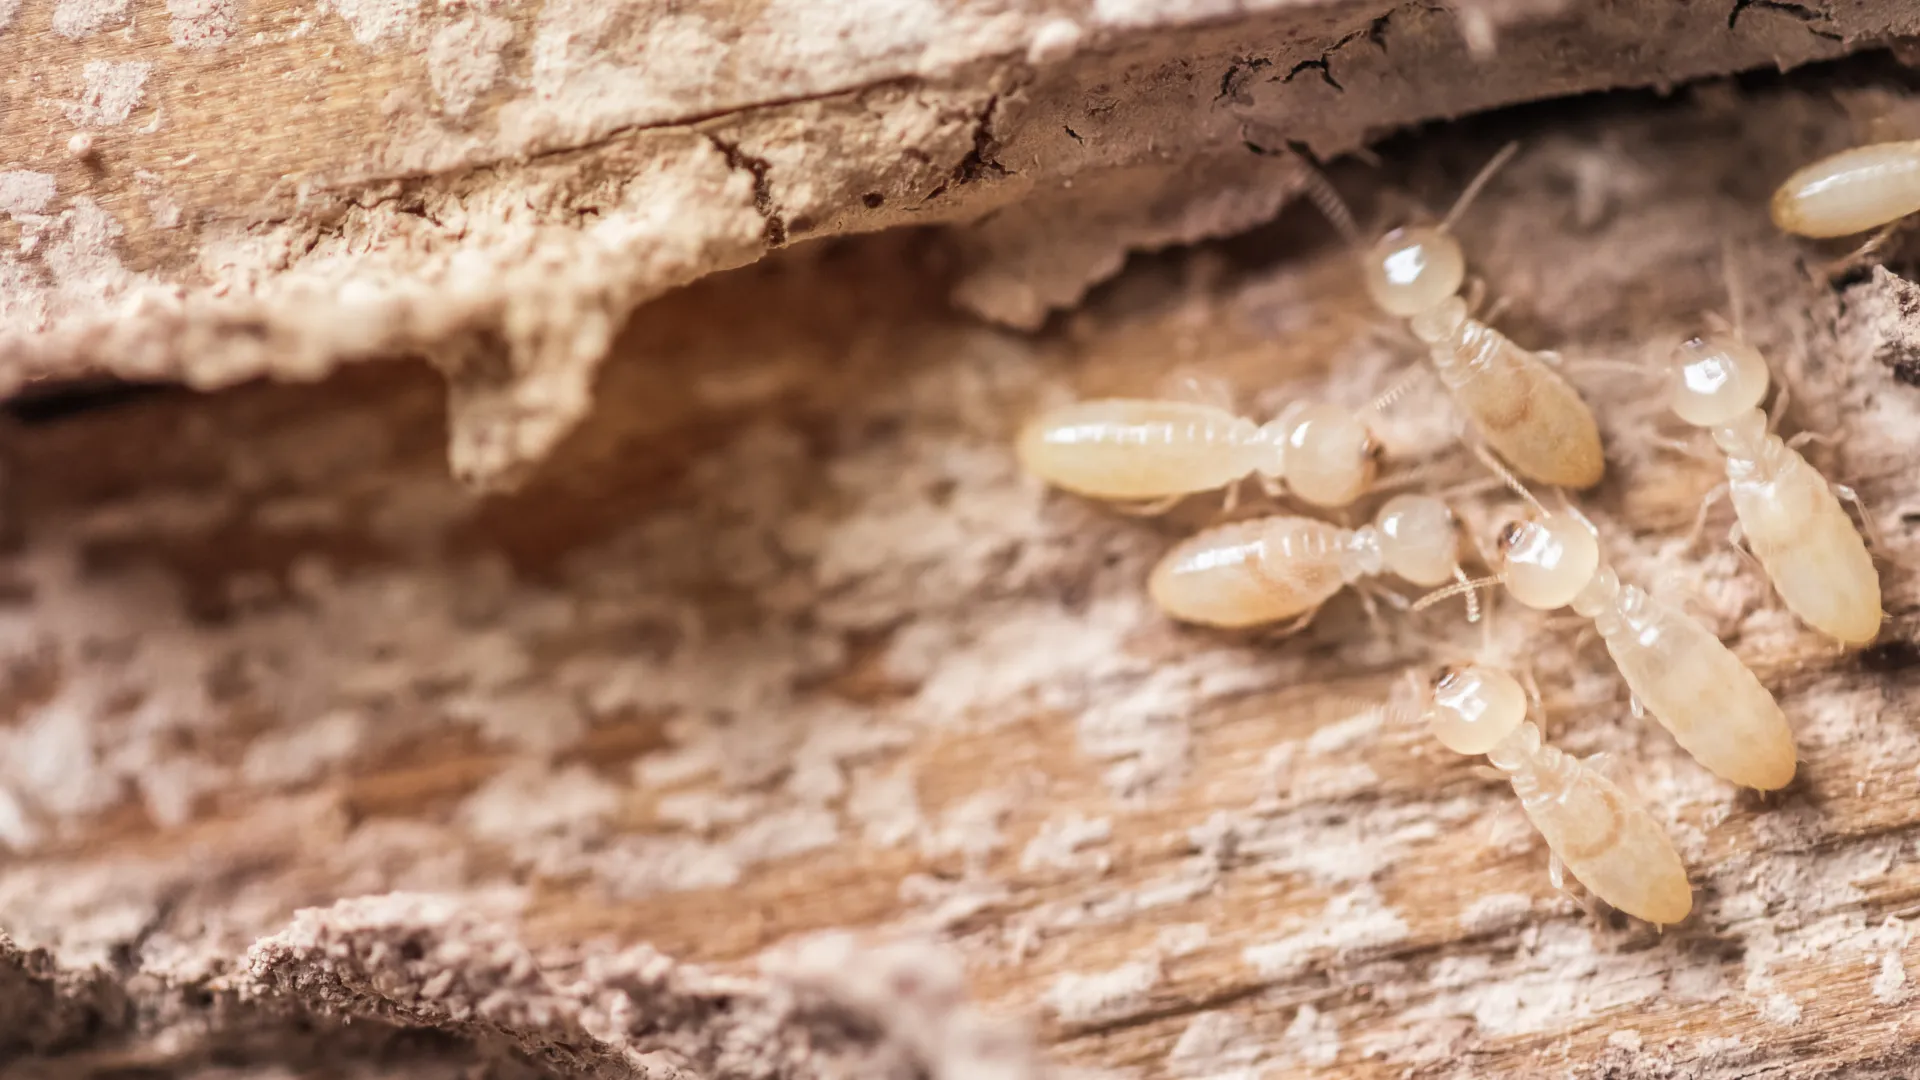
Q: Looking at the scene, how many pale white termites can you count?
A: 7